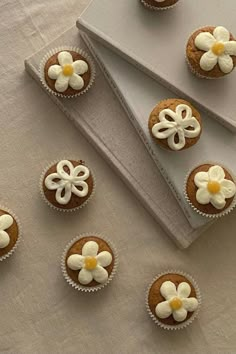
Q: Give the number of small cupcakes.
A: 9